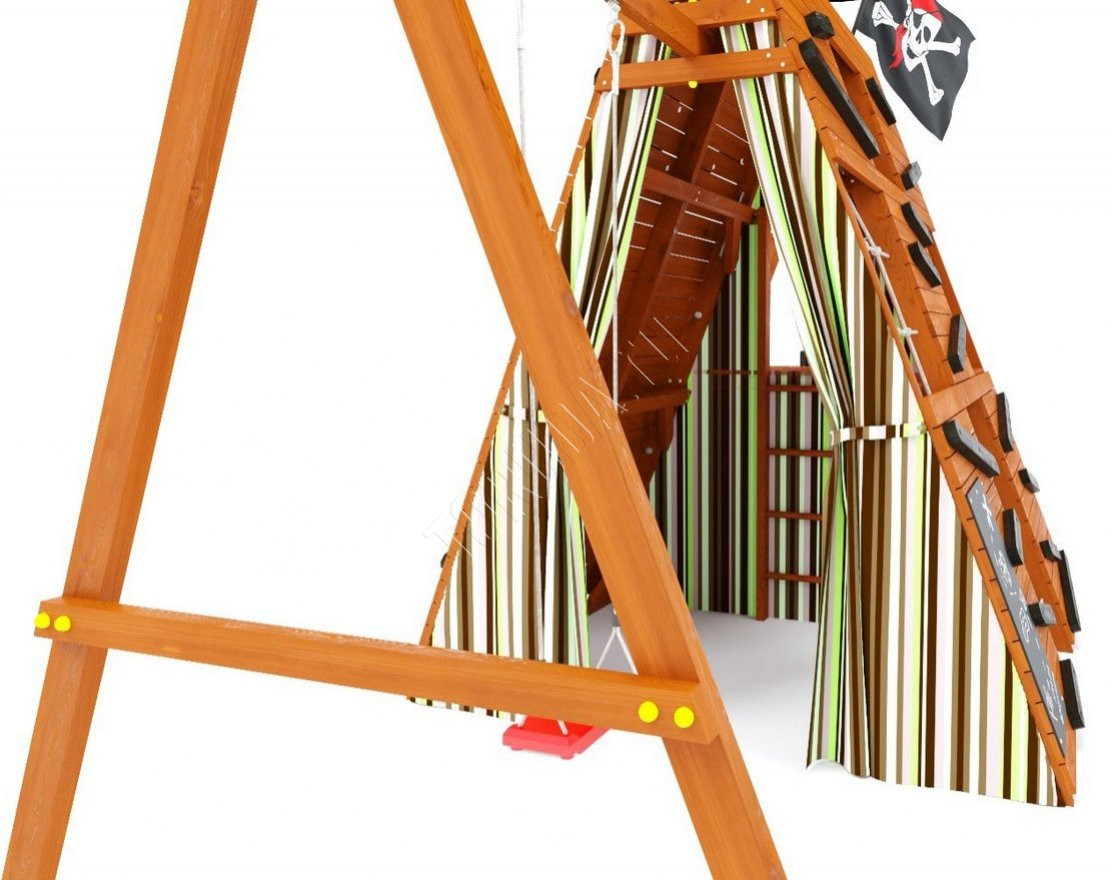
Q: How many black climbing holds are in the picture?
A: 15